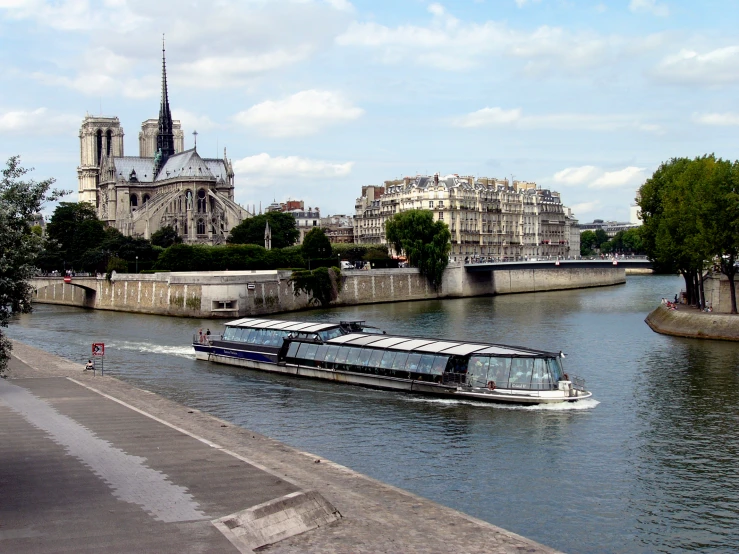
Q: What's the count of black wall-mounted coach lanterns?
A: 0